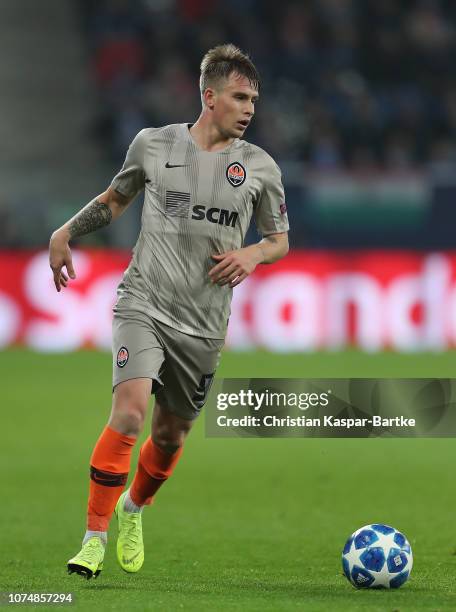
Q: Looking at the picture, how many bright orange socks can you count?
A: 2